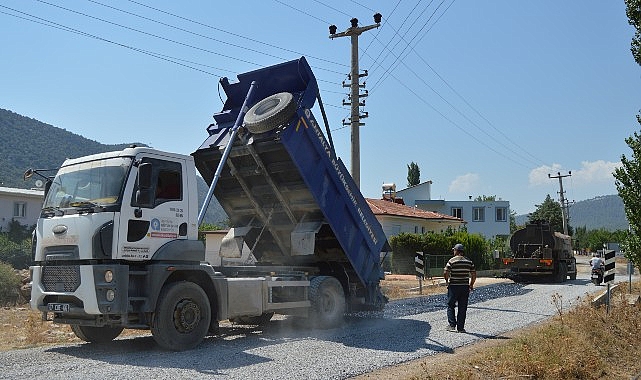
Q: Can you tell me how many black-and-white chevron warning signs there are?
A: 2